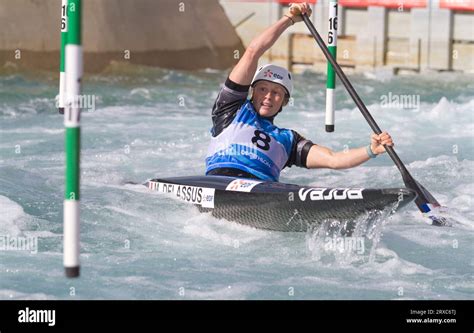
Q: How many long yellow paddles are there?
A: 0